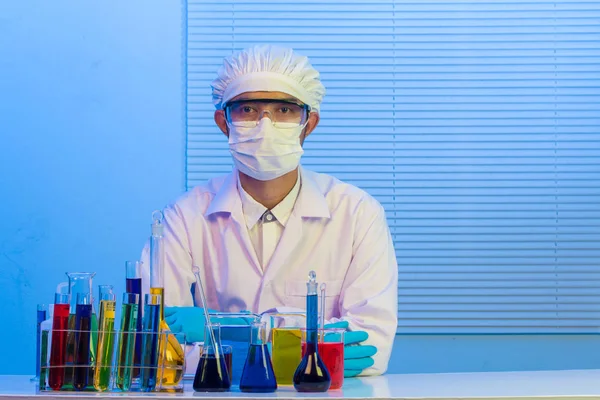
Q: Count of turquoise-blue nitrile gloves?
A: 2